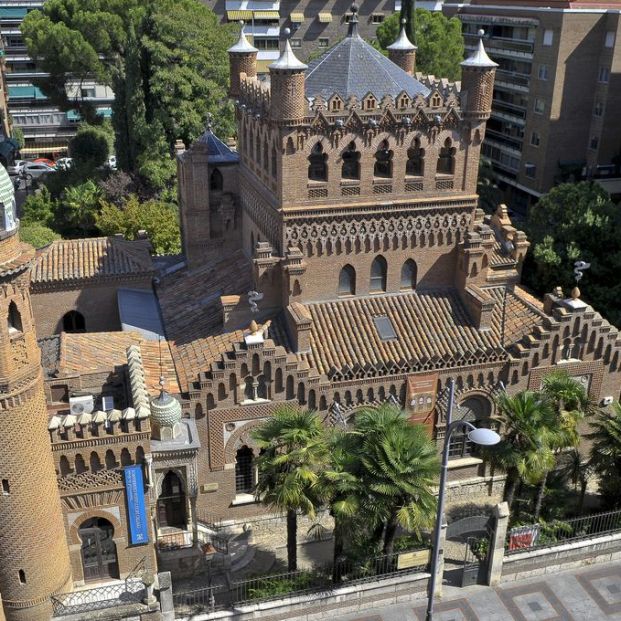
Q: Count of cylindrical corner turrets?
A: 4